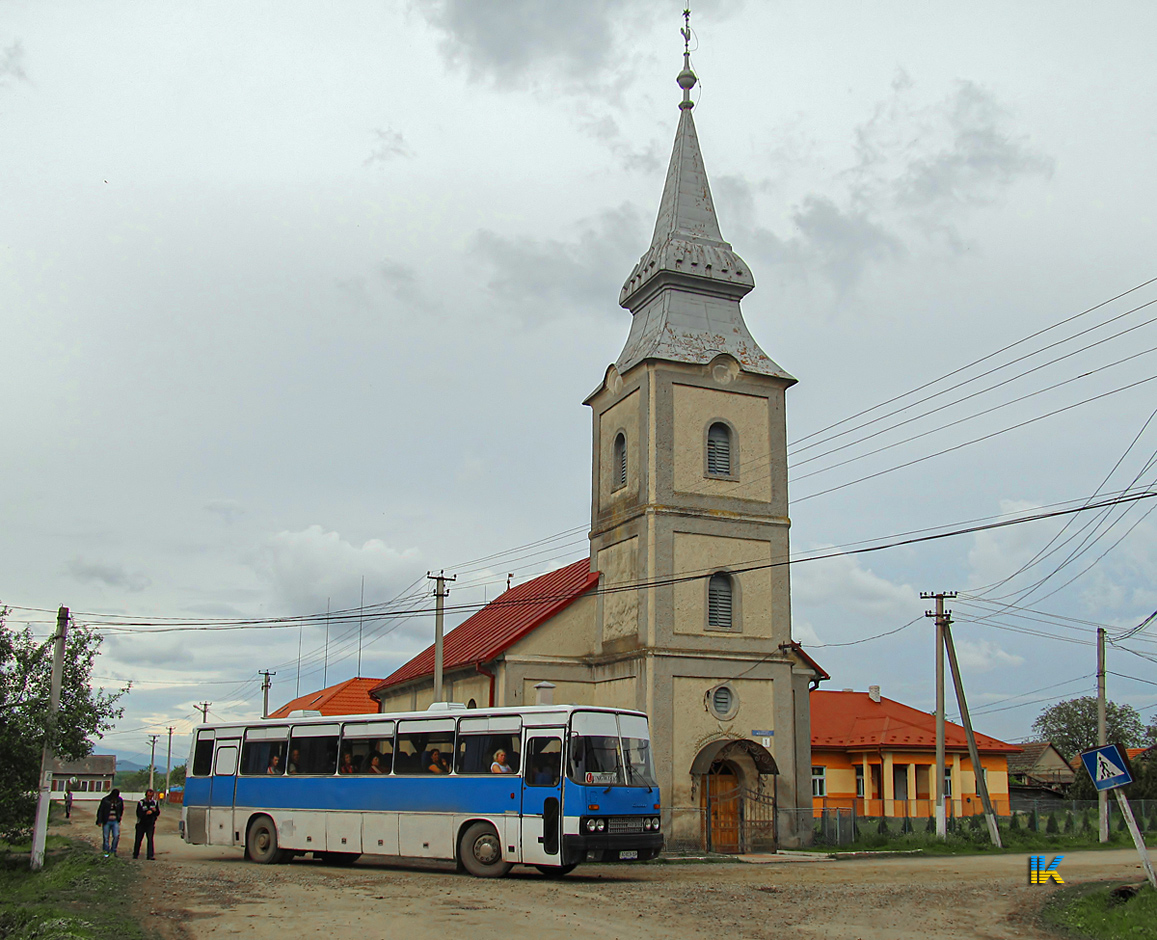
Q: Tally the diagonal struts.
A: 1